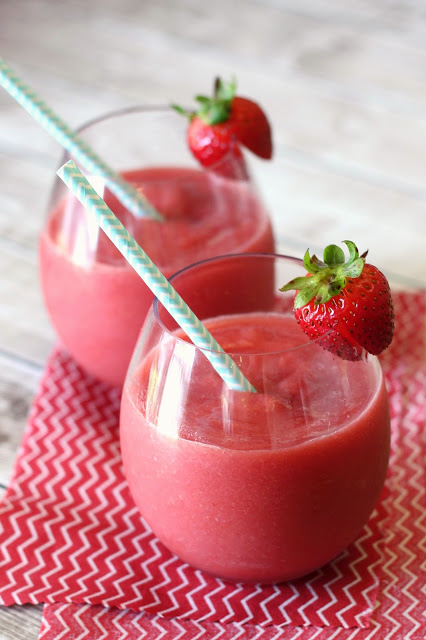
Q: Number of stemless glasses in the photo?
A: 2